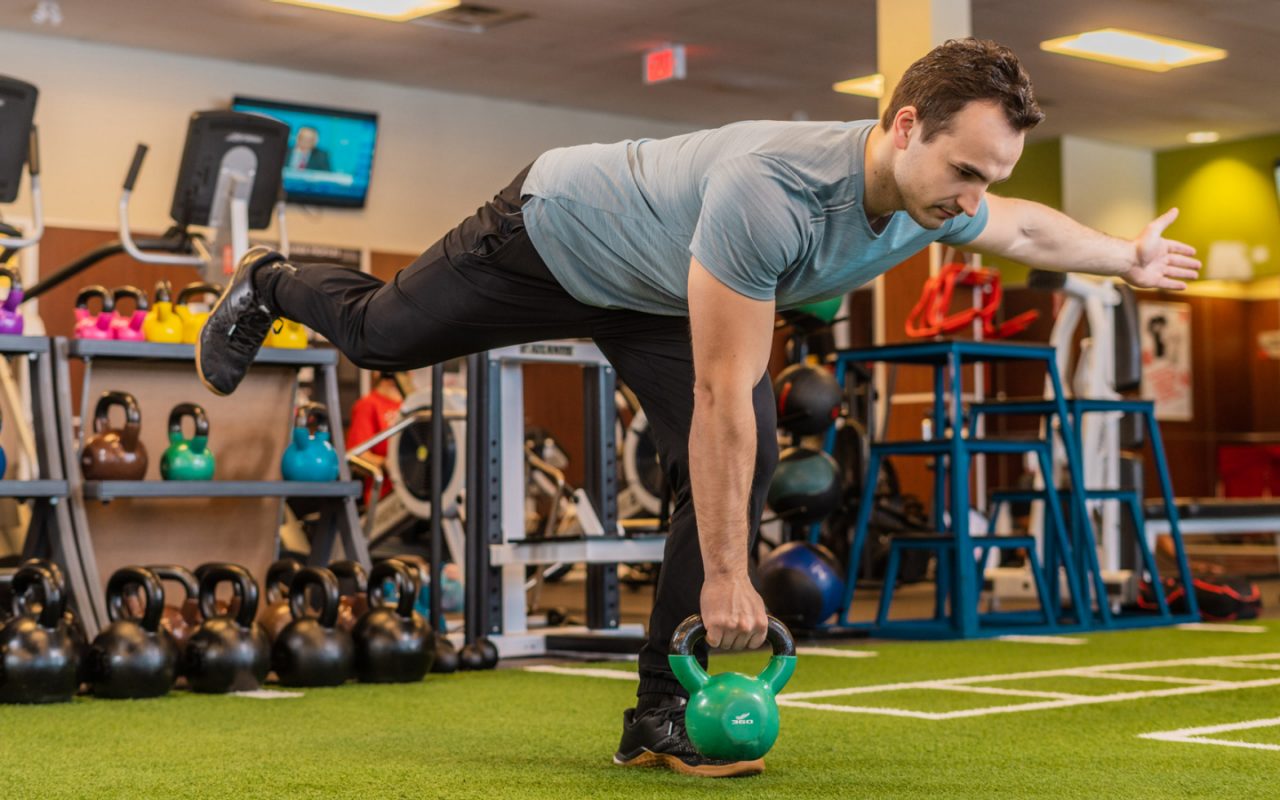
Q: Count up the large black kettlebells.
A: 5